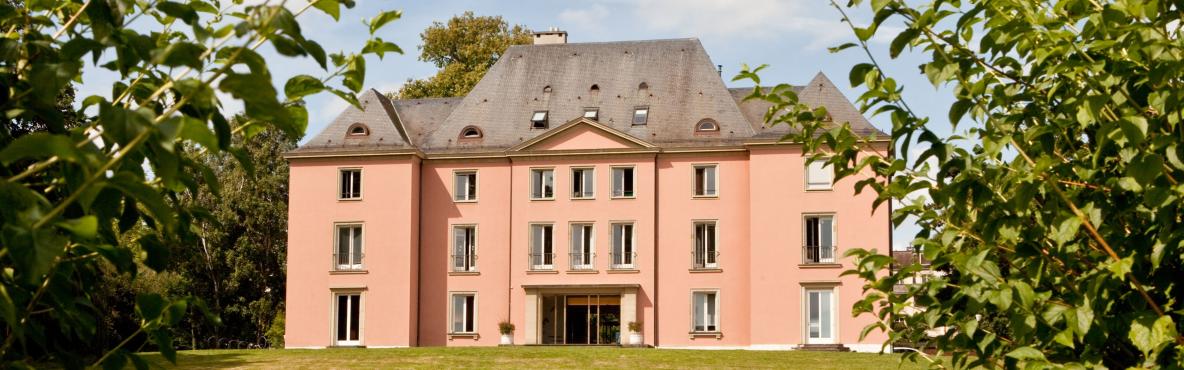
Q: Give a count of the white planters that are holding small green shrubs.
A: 2